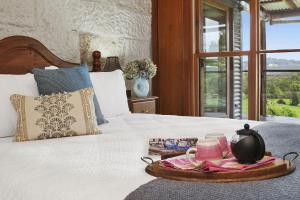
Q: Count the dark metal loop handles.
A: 2